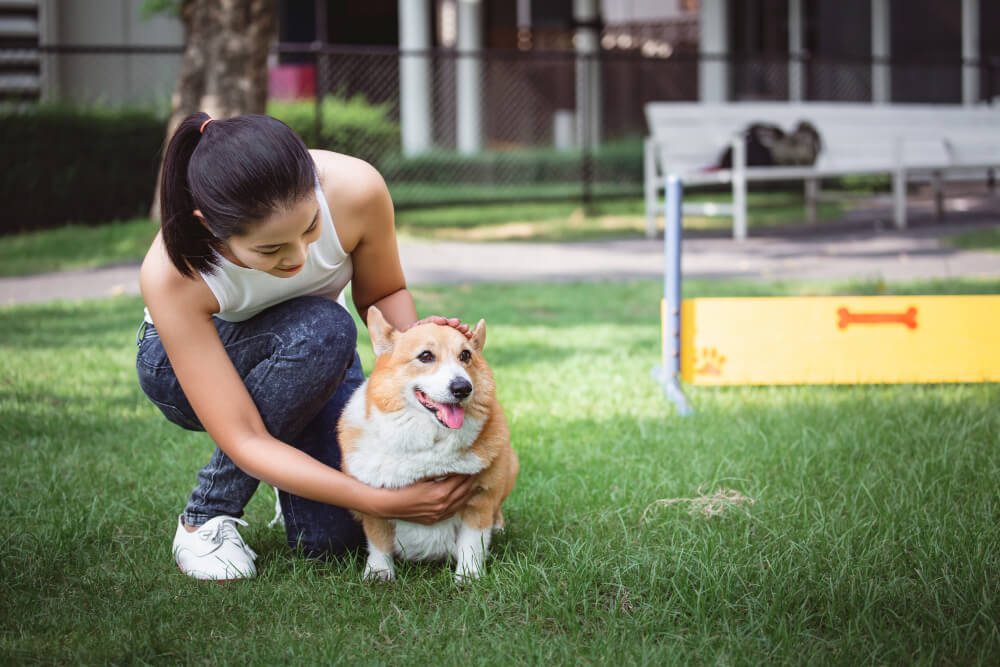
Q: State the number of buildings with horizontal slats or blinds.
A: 1